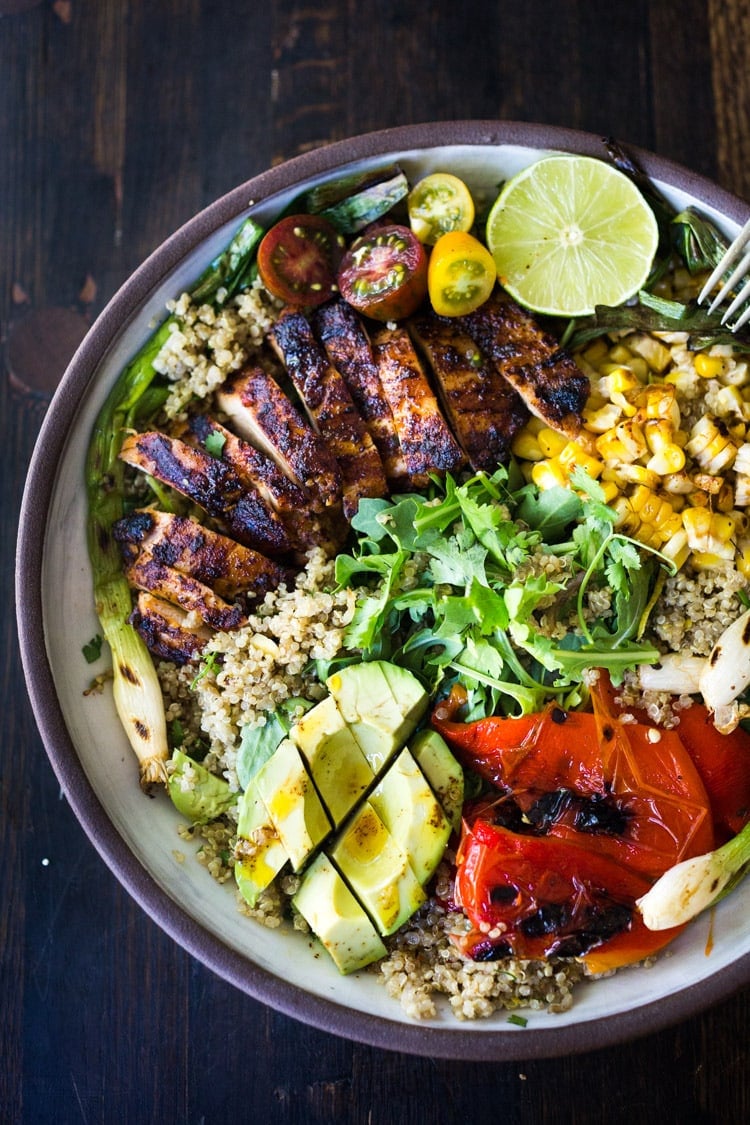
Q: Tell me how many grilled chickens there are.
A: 11